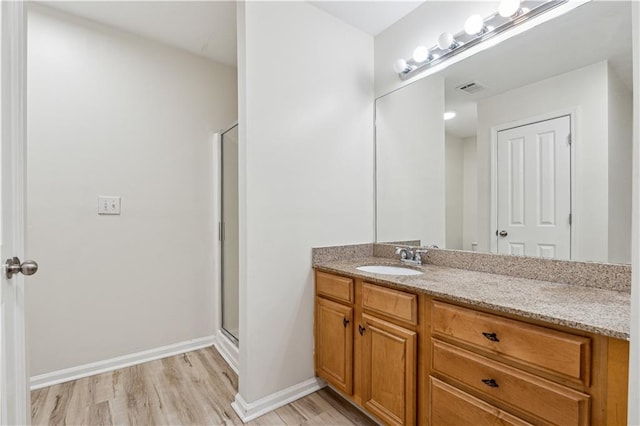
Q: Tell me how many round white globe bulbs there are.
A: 5